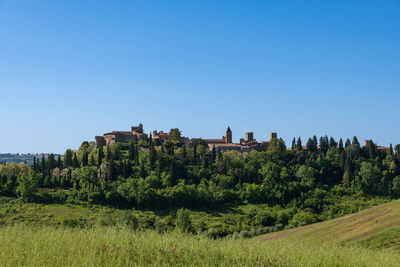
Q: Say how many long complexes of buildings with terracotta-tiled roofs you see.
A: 1